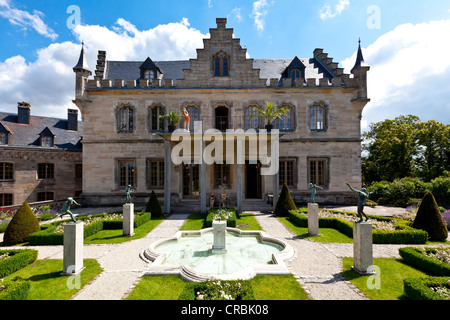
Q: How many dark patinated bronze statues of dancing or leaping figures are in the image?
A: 4